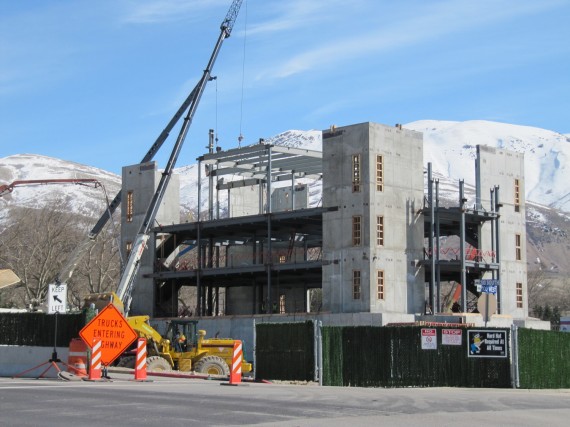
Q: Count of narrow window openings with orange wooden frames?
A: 11